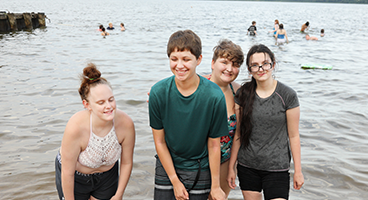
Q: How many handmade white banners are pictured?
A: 0